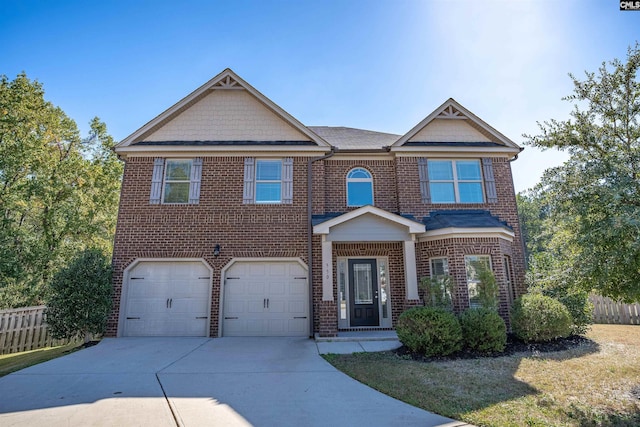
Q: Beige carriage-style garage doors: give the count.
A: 2